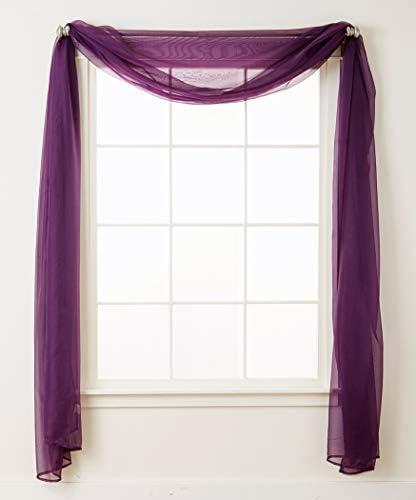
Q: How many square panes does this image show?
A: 12